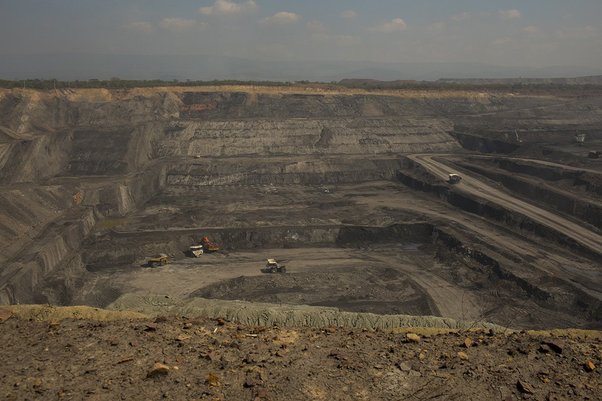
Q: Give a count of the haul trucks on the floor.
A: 3